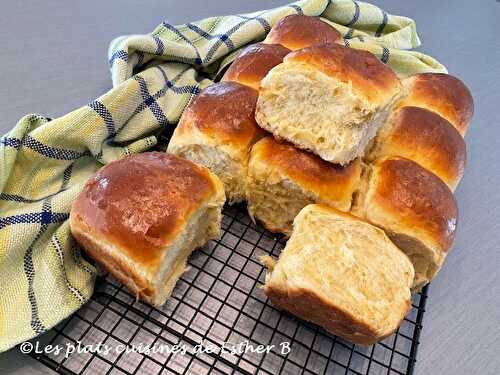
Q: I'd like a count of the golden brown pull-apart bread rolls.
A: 10